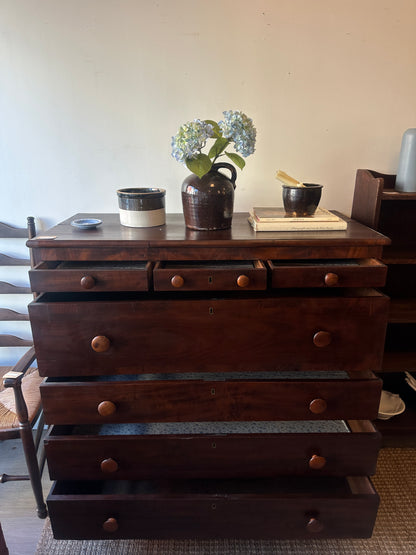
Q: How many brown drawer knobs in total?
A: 12